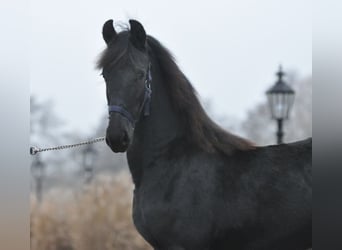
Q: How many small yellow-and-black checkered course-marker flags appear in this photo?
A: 0